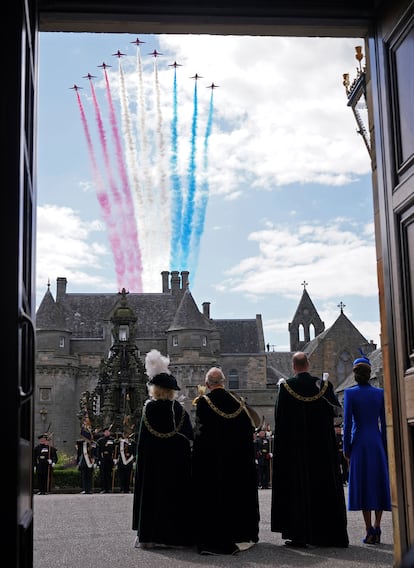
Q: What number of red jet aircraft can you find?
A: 9